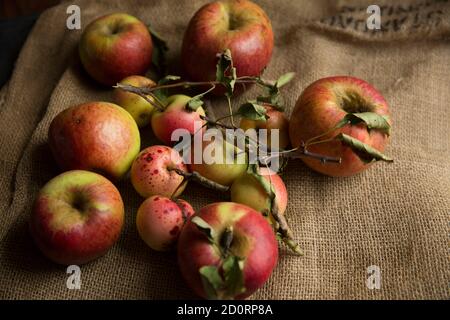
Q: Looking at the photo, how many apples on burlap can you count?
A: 13